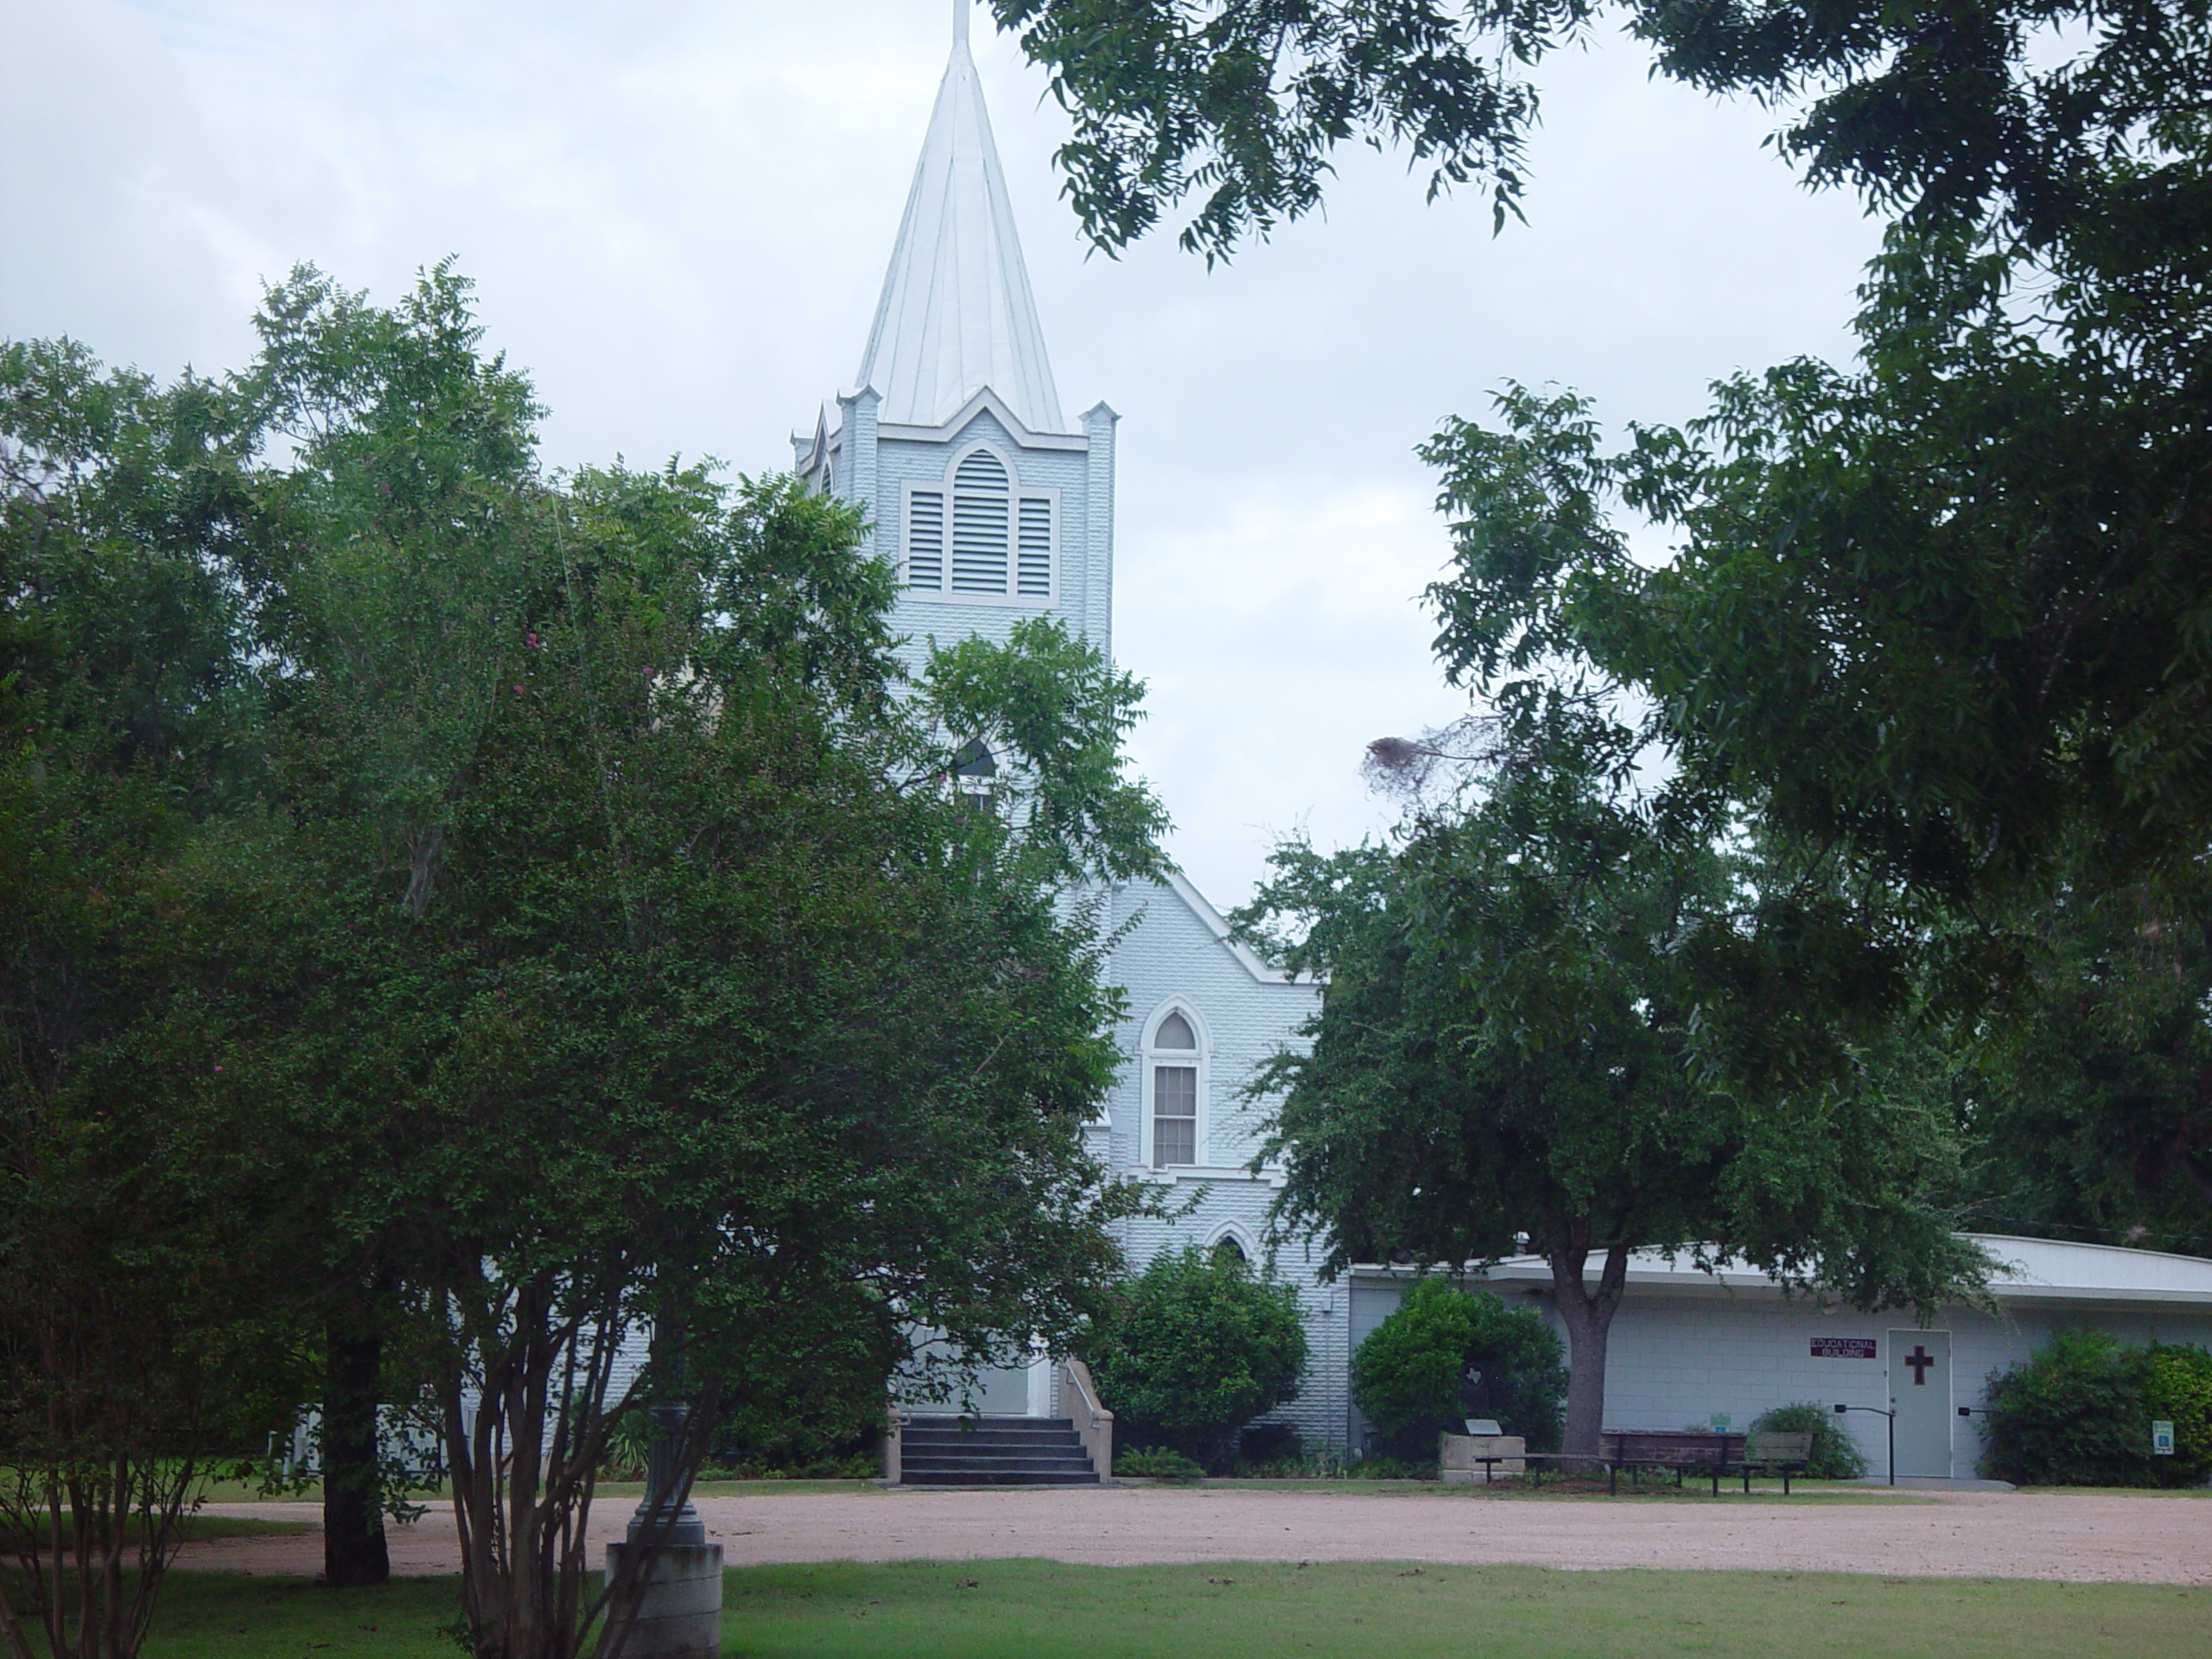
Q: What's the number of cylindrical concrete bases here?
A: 1